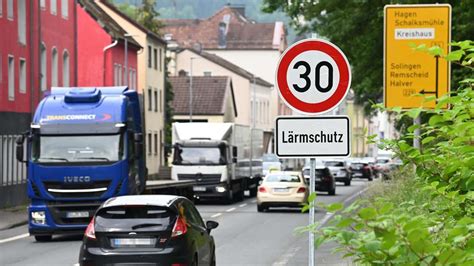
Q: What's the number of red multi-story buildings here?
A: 2